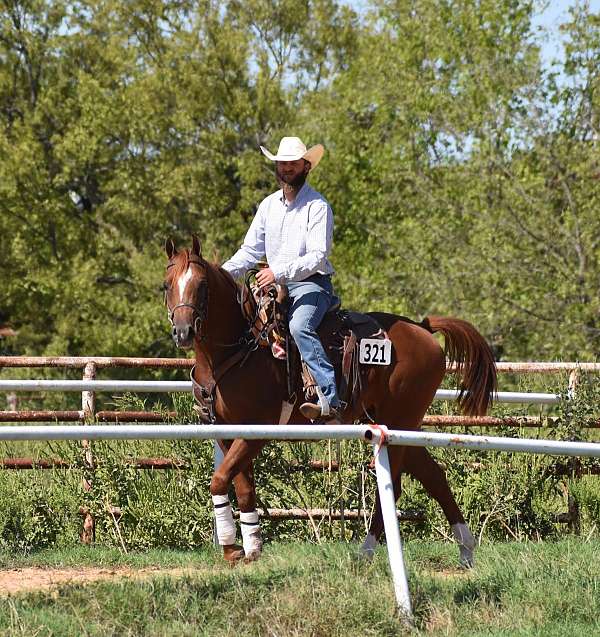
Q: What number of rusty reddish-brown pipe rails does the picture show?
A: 4